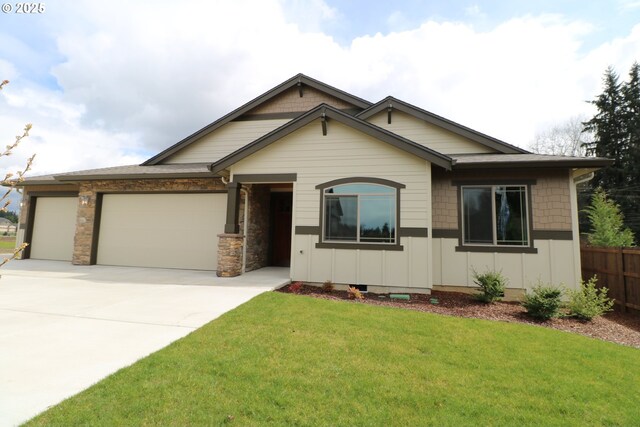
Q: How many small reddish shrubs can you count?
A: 3